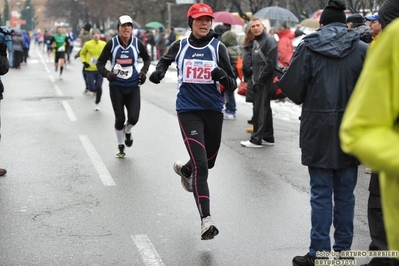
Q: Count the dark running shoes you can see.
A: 2